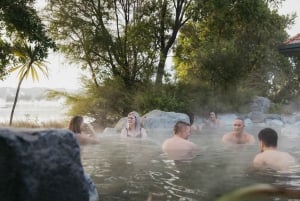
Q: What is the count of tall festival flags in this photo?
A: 0